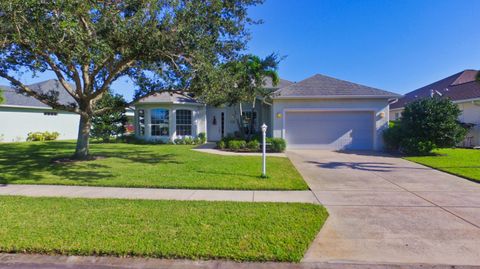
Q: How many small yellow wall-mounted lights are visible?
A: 2